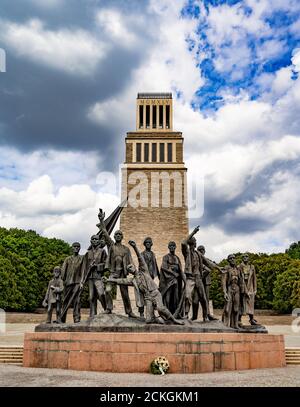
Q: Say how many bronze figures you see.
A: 11